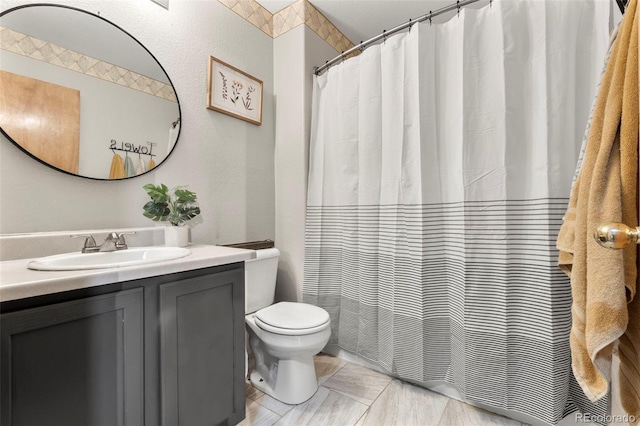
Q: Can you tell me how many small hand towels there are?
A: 4